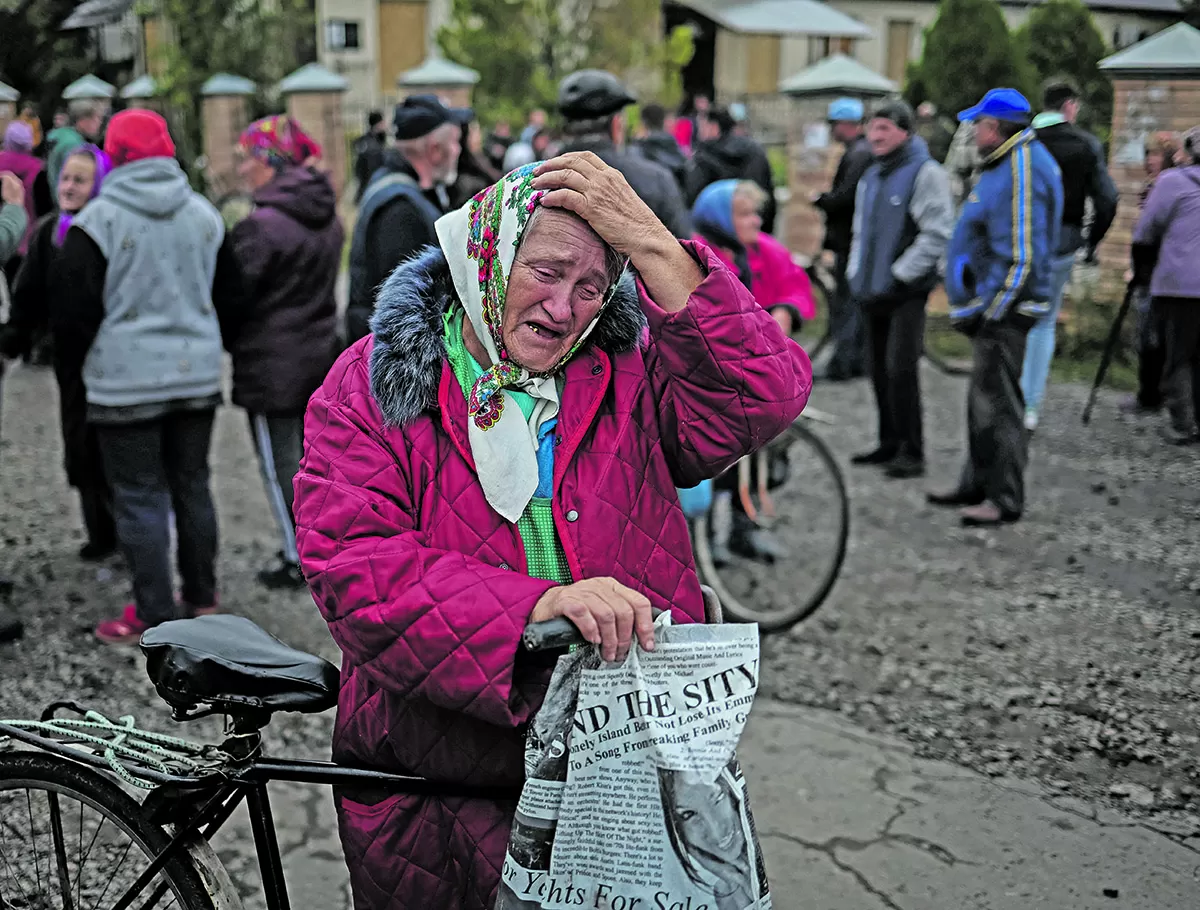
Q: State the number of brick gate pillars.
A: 8